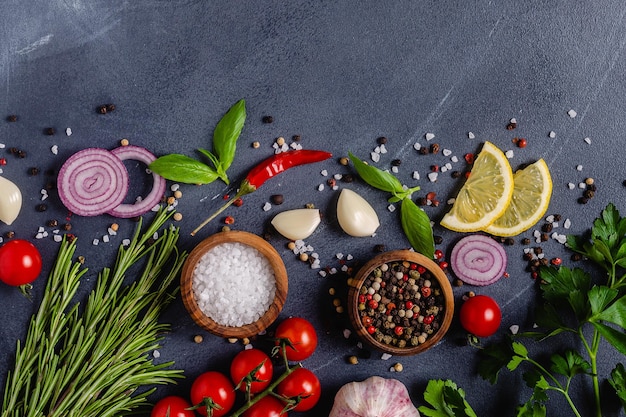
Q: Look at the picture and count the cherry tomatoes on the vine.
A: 6